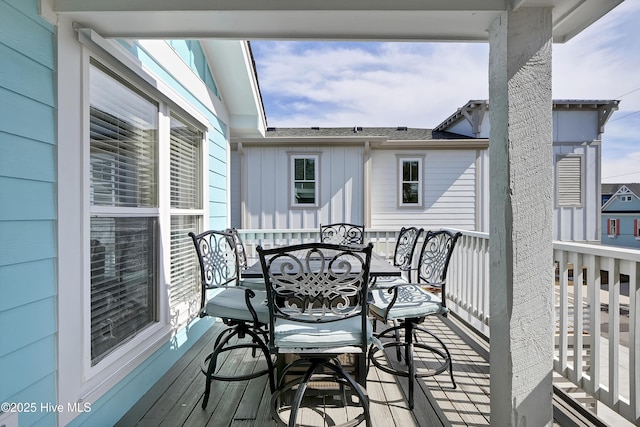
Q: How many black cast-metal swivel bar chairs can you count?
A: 6